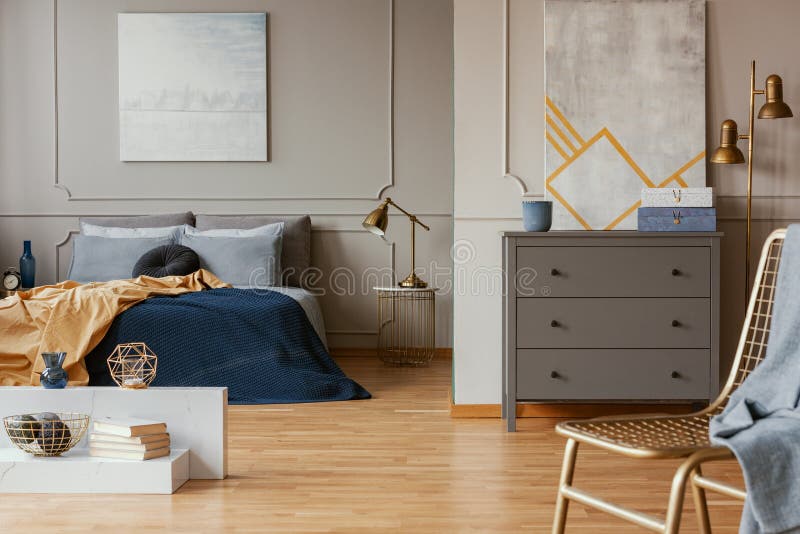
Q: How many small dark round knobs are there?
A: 6